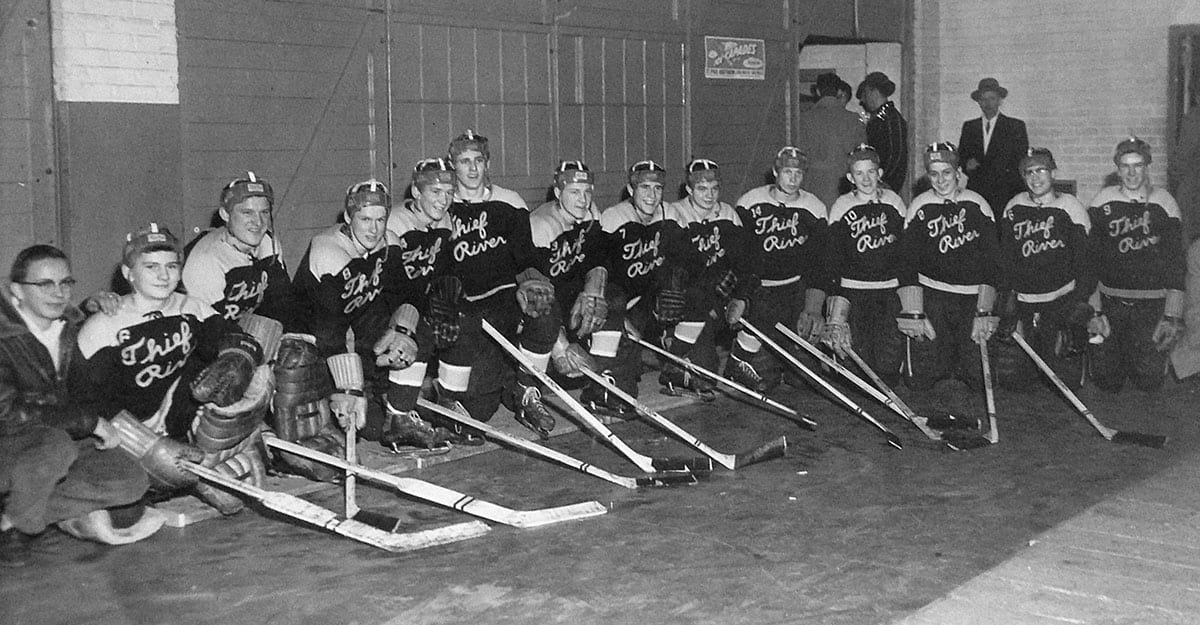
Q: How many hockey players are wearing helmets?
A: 13